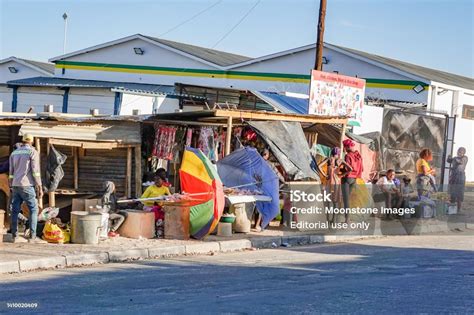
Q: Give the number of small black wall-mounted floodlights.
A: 3